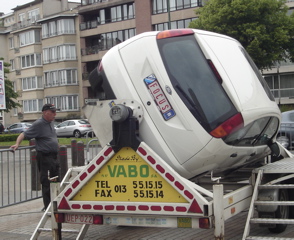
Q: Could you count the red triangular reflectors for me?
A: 2